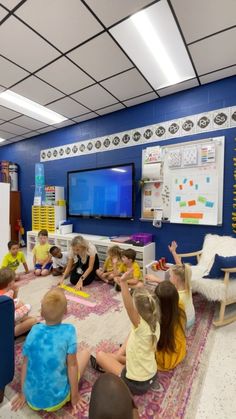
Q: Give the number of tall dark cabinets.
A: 1